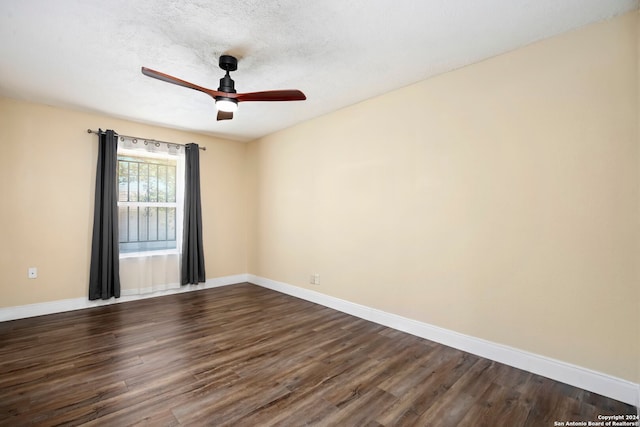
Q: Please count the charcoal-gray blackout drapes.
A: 2